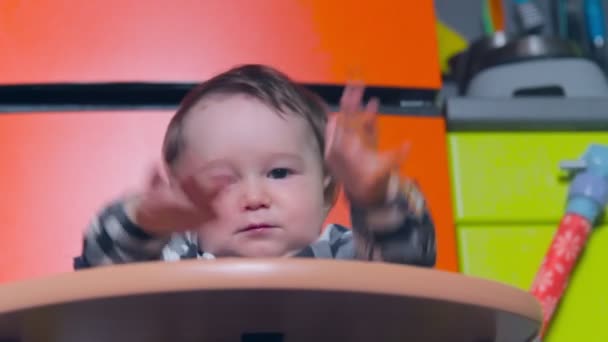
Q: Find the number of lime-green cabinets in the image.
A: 2